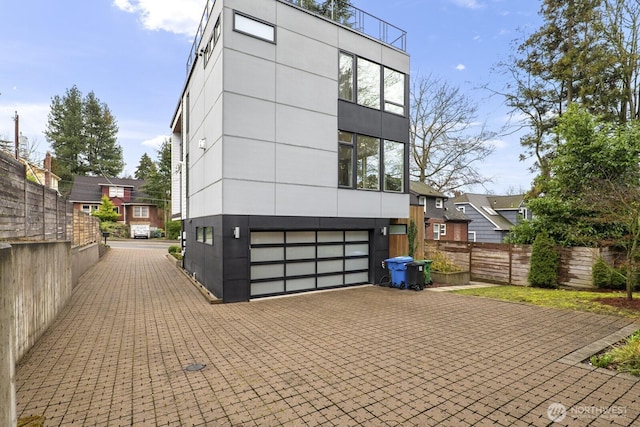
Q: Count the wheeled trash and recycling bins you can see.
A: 3